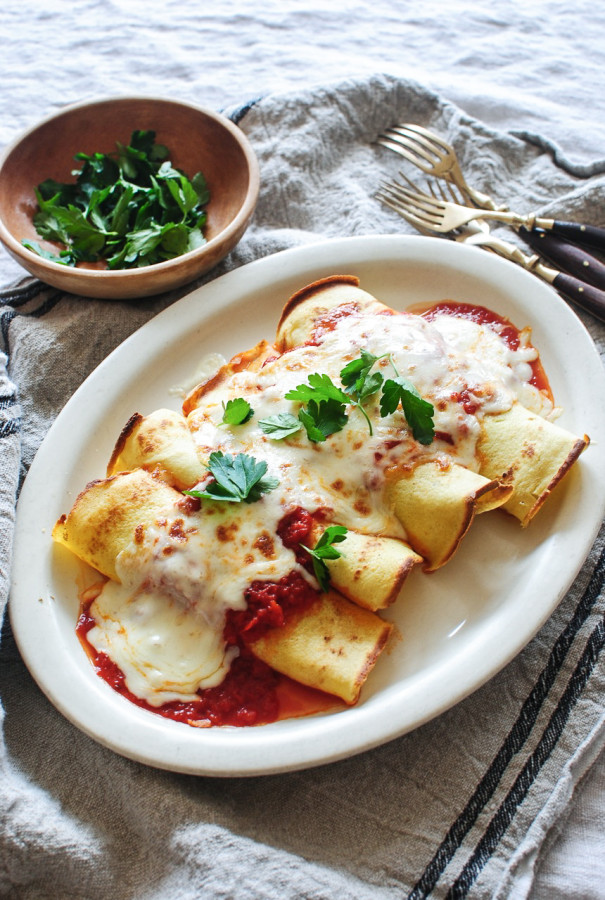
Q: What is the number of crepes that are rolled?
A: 4